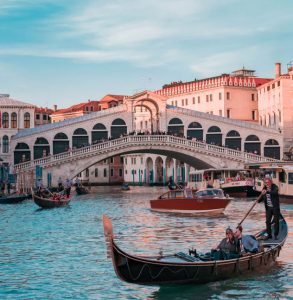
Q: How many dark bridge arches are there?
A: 12